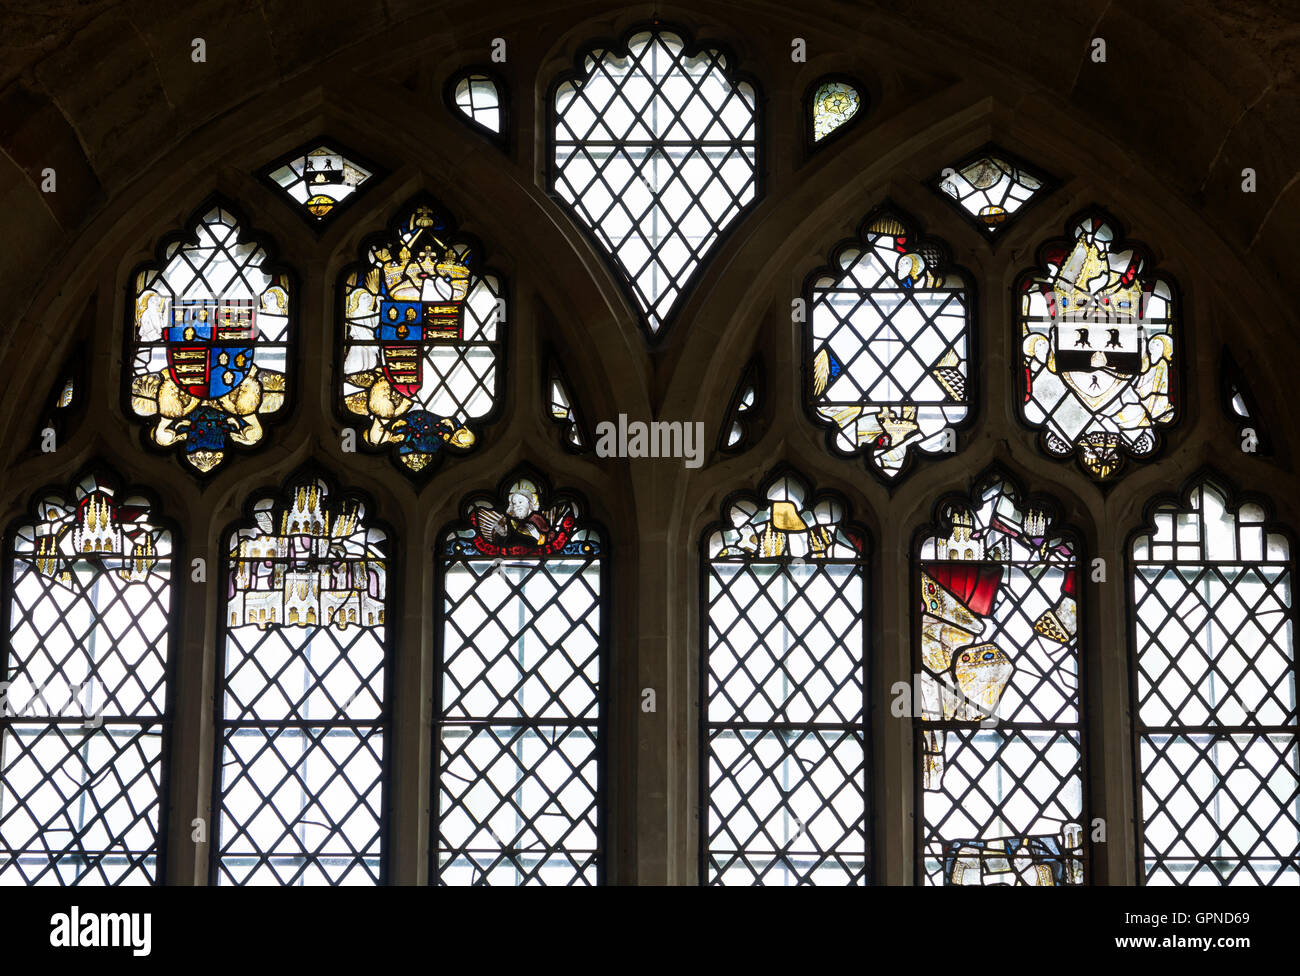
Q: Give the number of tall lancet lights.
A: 6